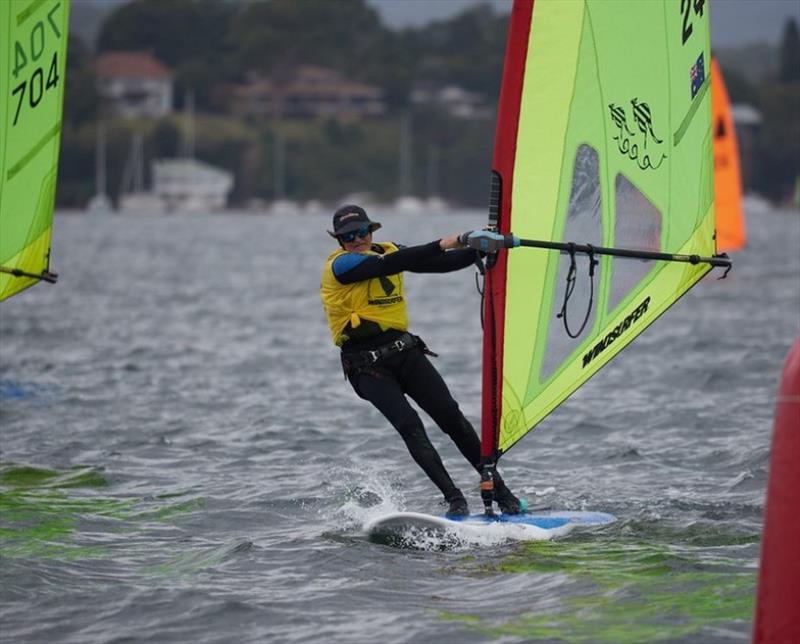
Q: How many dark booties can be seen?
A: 2